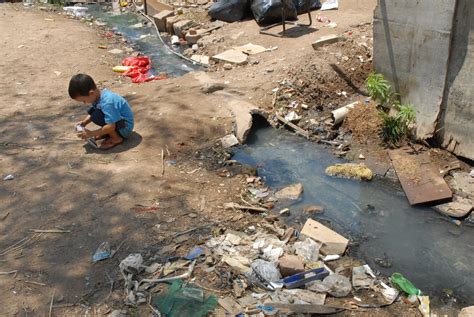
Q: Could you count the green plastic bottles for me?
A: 1